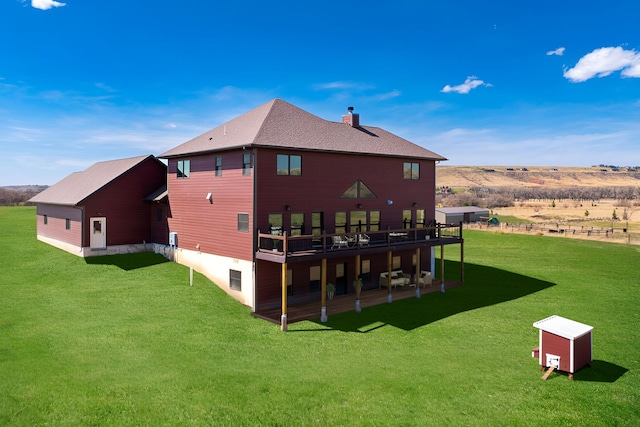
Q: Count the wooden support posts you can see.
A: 7